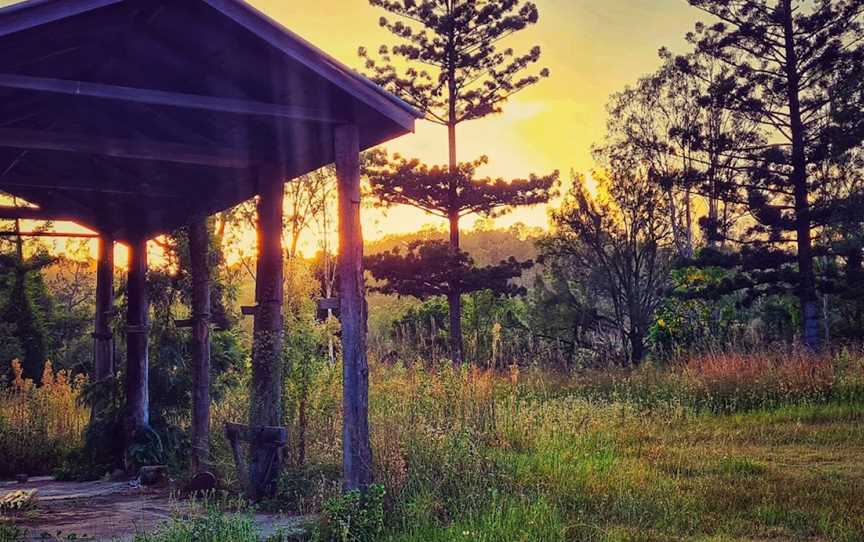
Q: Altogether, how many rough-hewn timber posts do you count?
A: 5